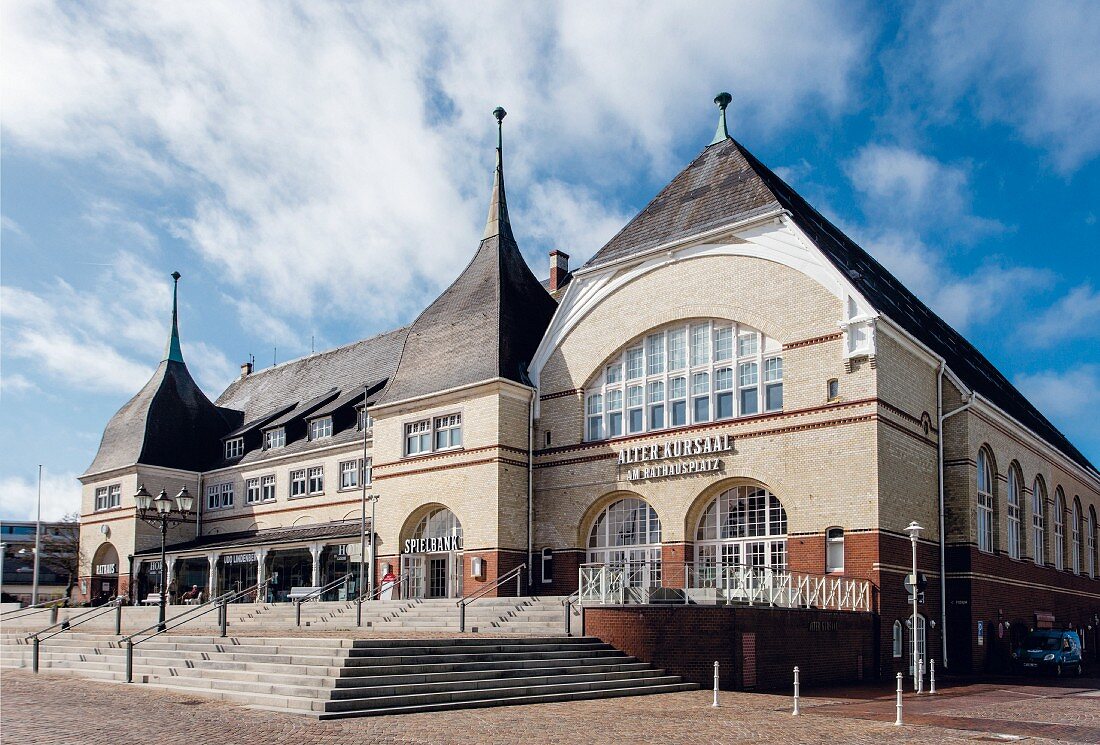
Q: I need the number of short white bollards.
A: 5